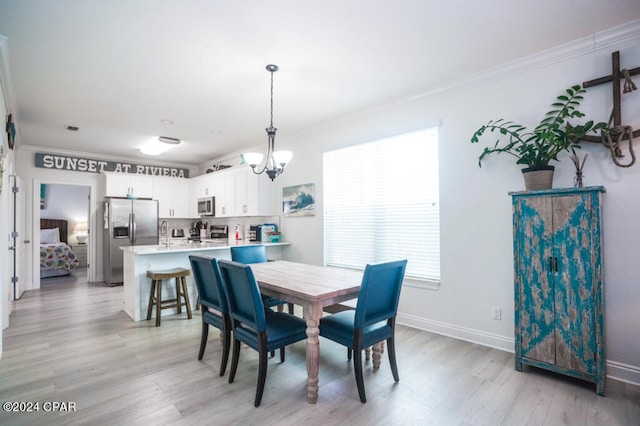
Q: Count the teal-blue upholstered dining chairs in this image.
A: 4